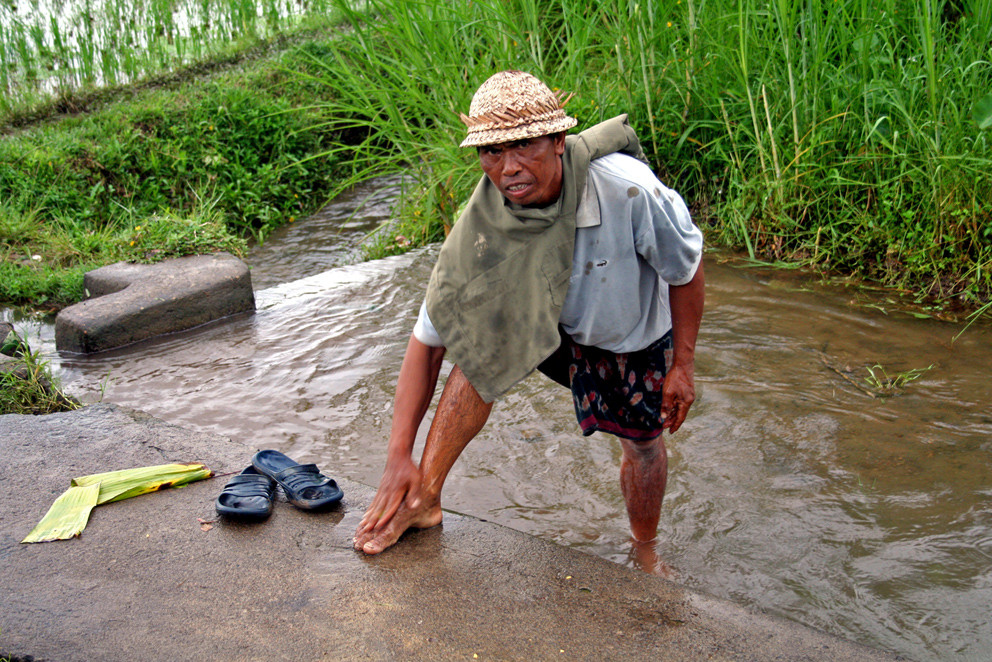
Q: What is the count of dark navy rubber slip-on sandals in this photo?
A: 2